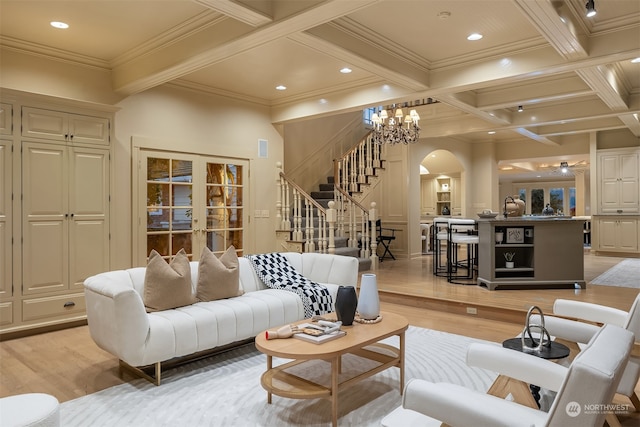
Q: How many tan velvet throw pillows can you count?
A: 2